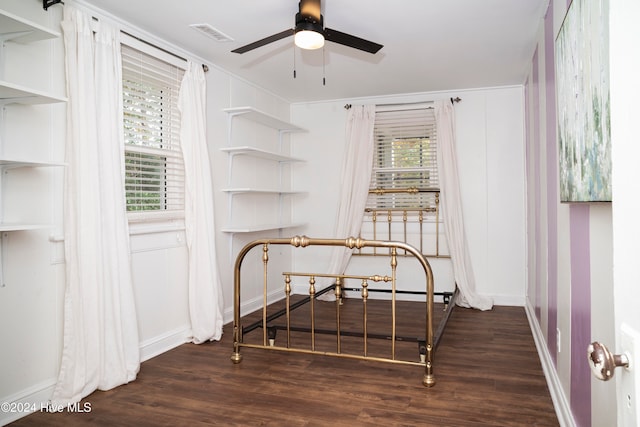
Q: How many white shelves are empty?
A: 8